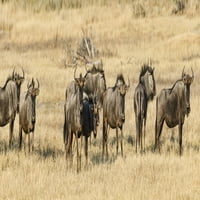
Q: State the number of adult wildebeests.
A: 7